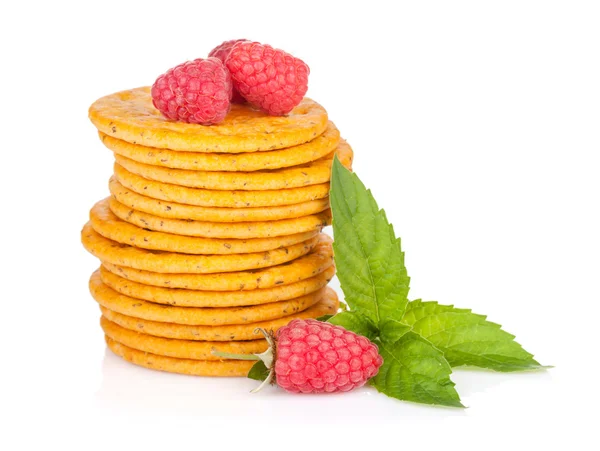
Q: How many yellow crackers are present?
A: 14